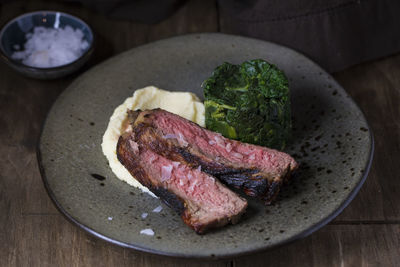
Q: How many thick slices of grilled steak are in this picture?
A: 2